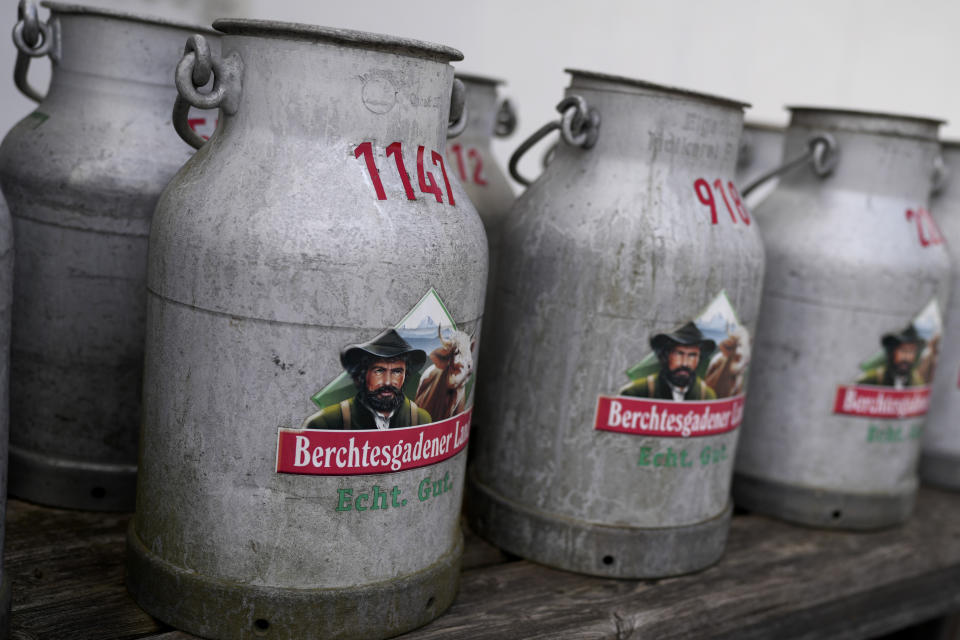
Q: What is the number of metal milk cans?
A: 8